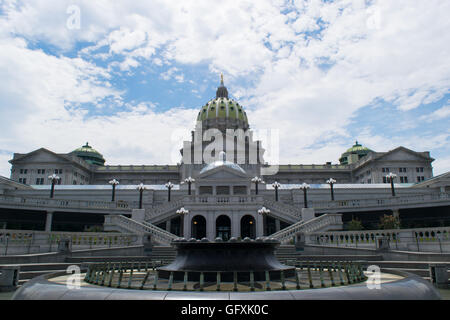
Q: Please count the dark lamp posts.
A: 12